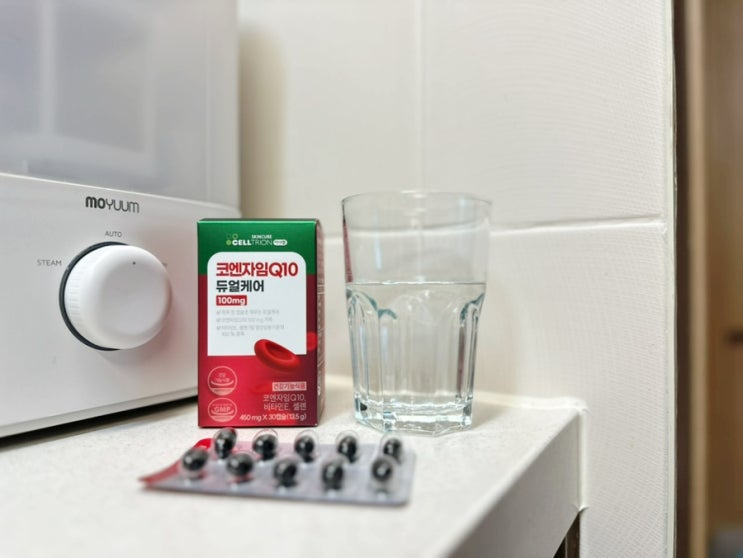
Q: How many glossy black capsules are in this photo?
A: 10